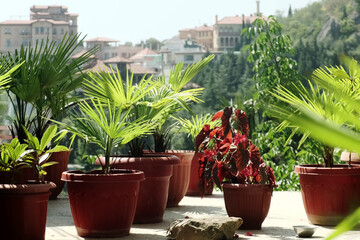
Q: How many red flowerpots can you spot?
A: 8